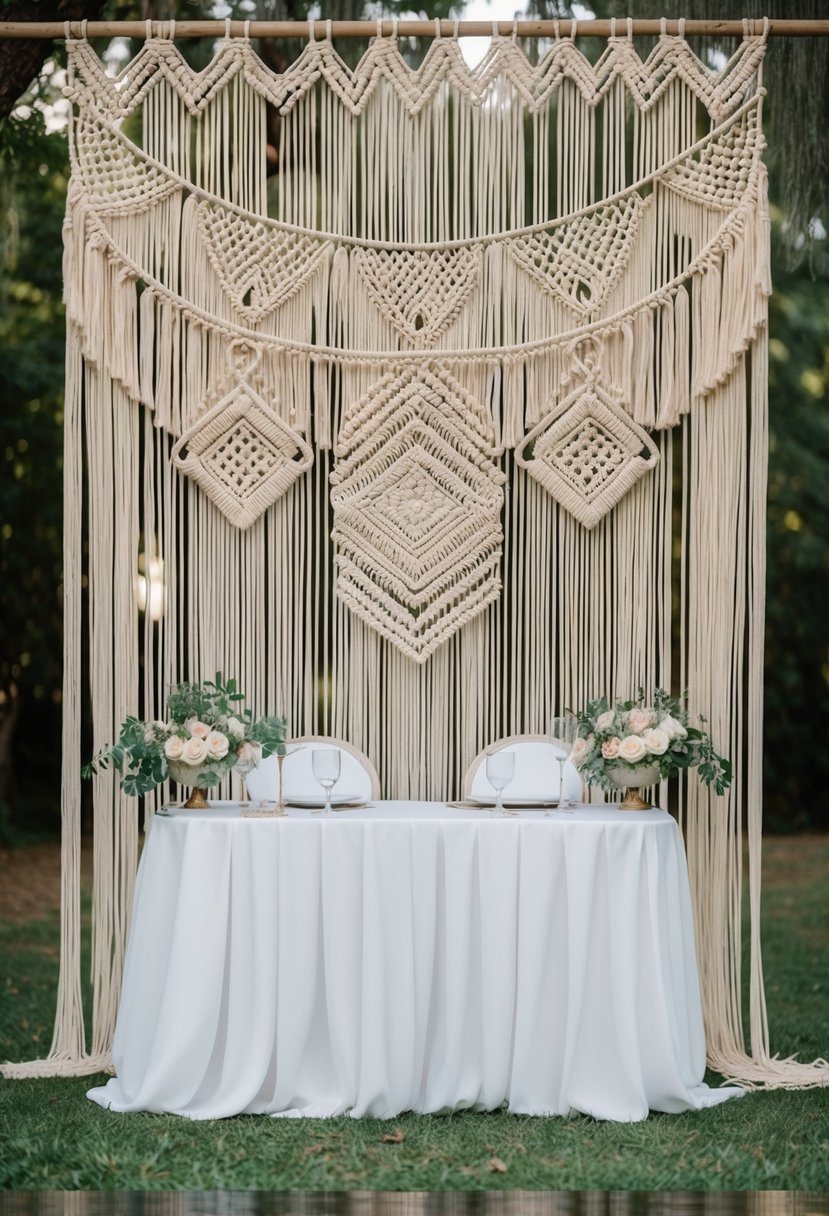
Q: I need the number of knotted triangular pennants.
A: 5